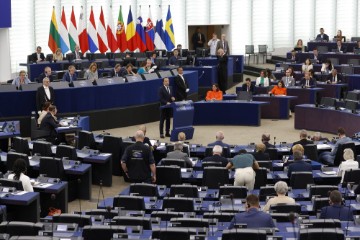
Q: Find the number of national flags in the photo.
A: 13